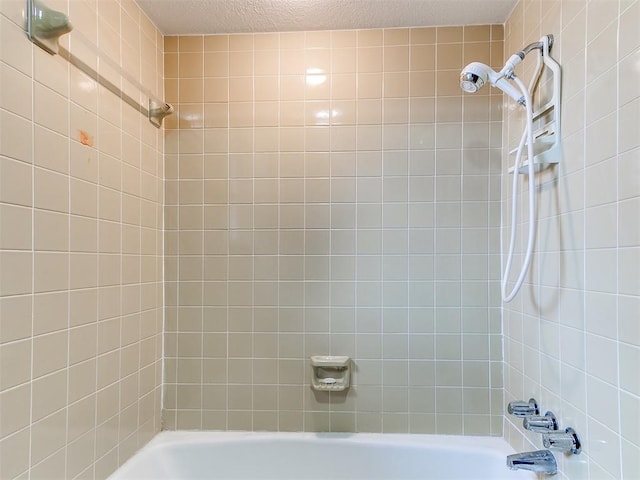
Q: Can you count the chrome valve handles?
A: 3